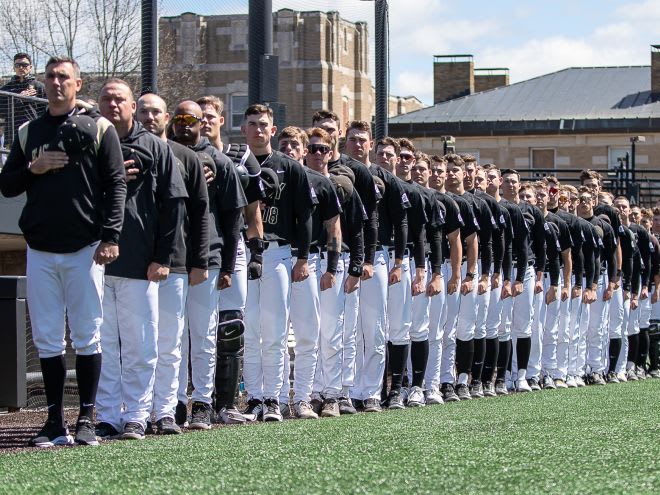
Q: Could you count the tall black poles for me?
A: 3